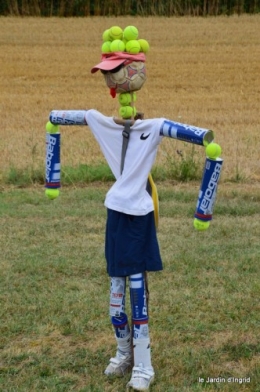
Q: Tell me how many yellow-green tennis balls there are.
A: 14